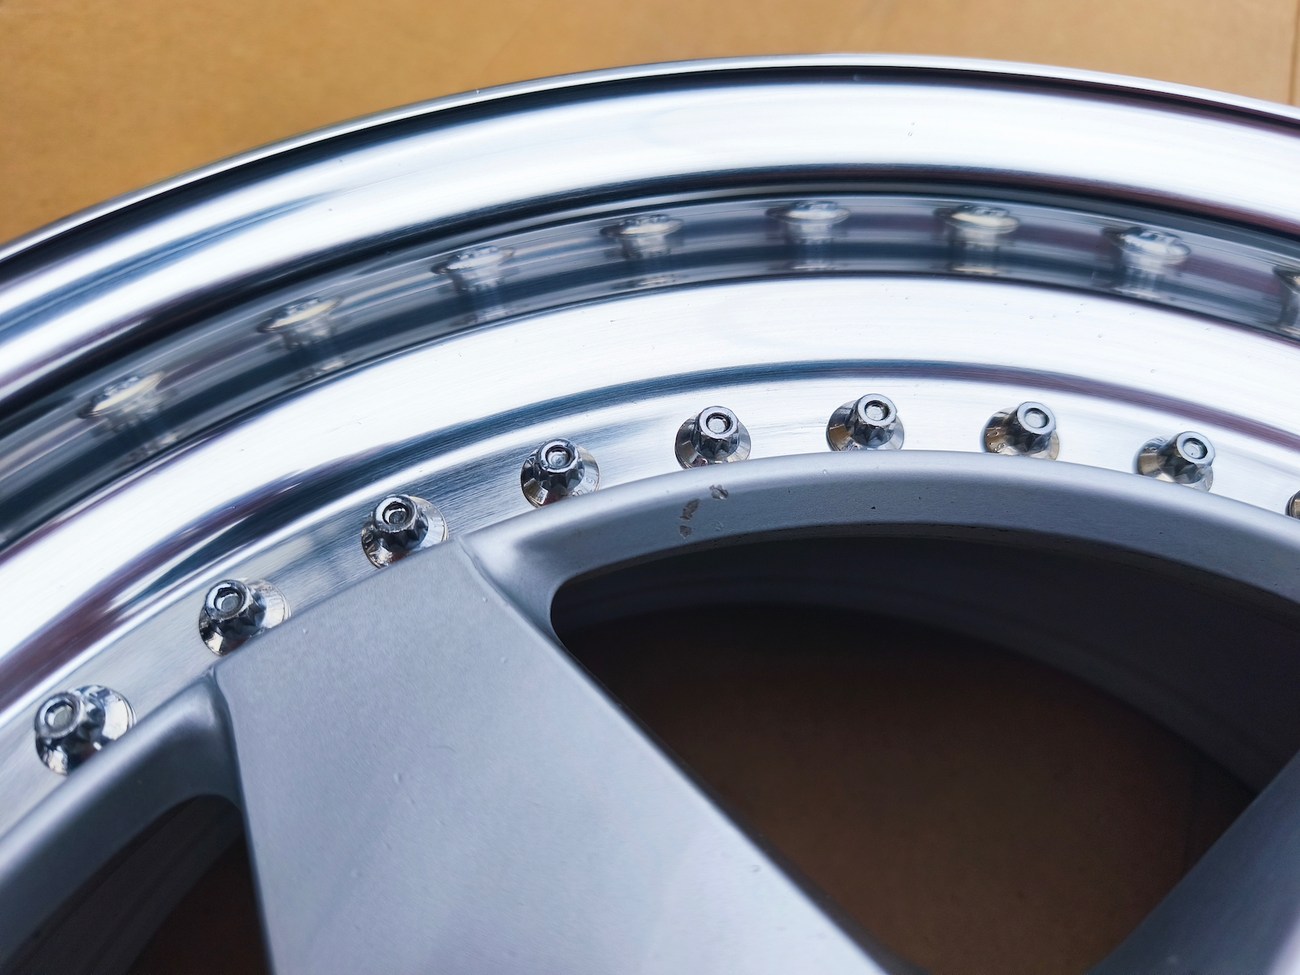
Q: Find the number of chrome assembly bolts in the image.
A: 9